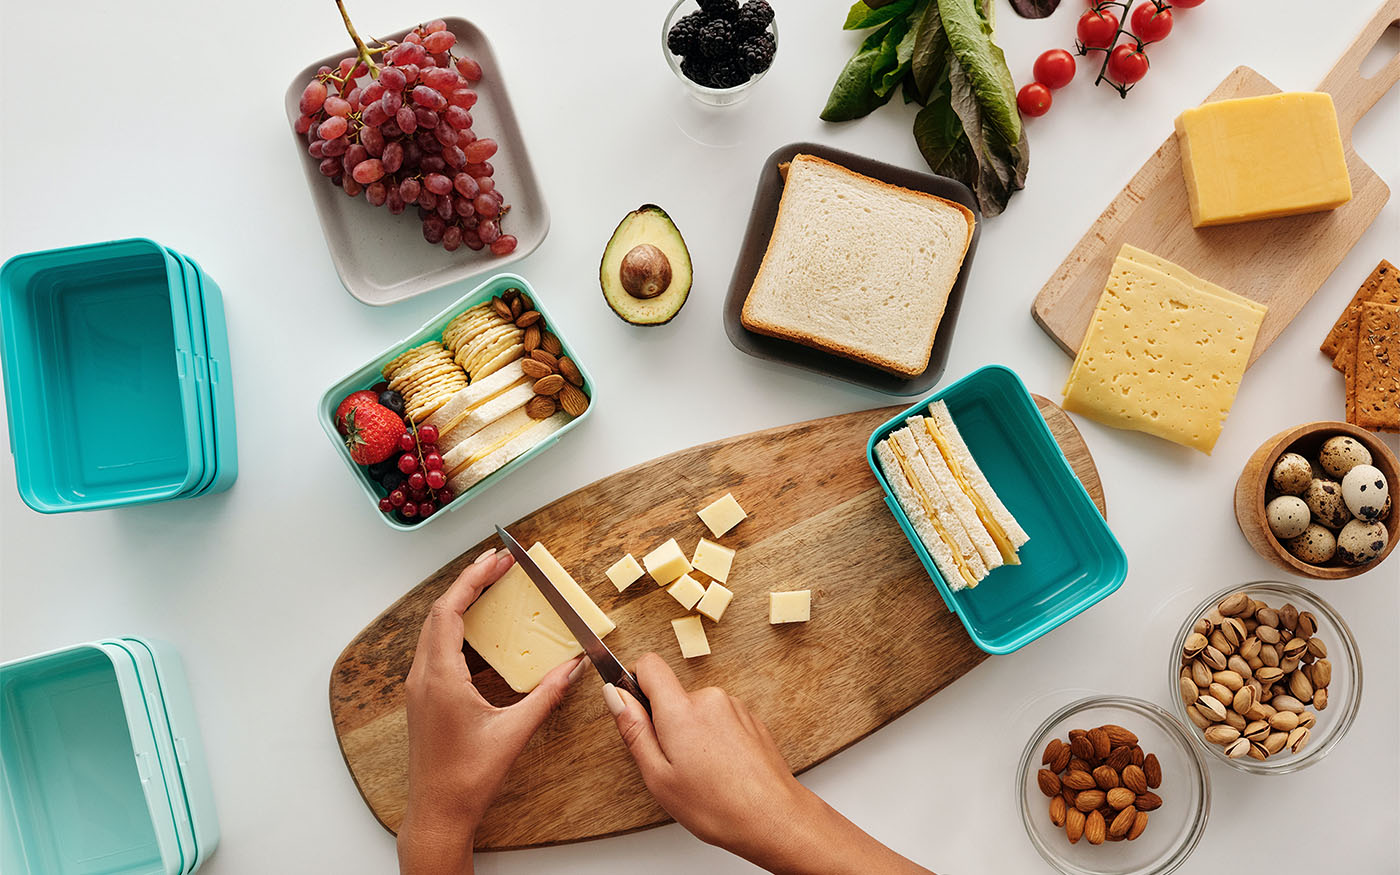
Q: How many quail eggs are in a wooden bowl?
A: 8